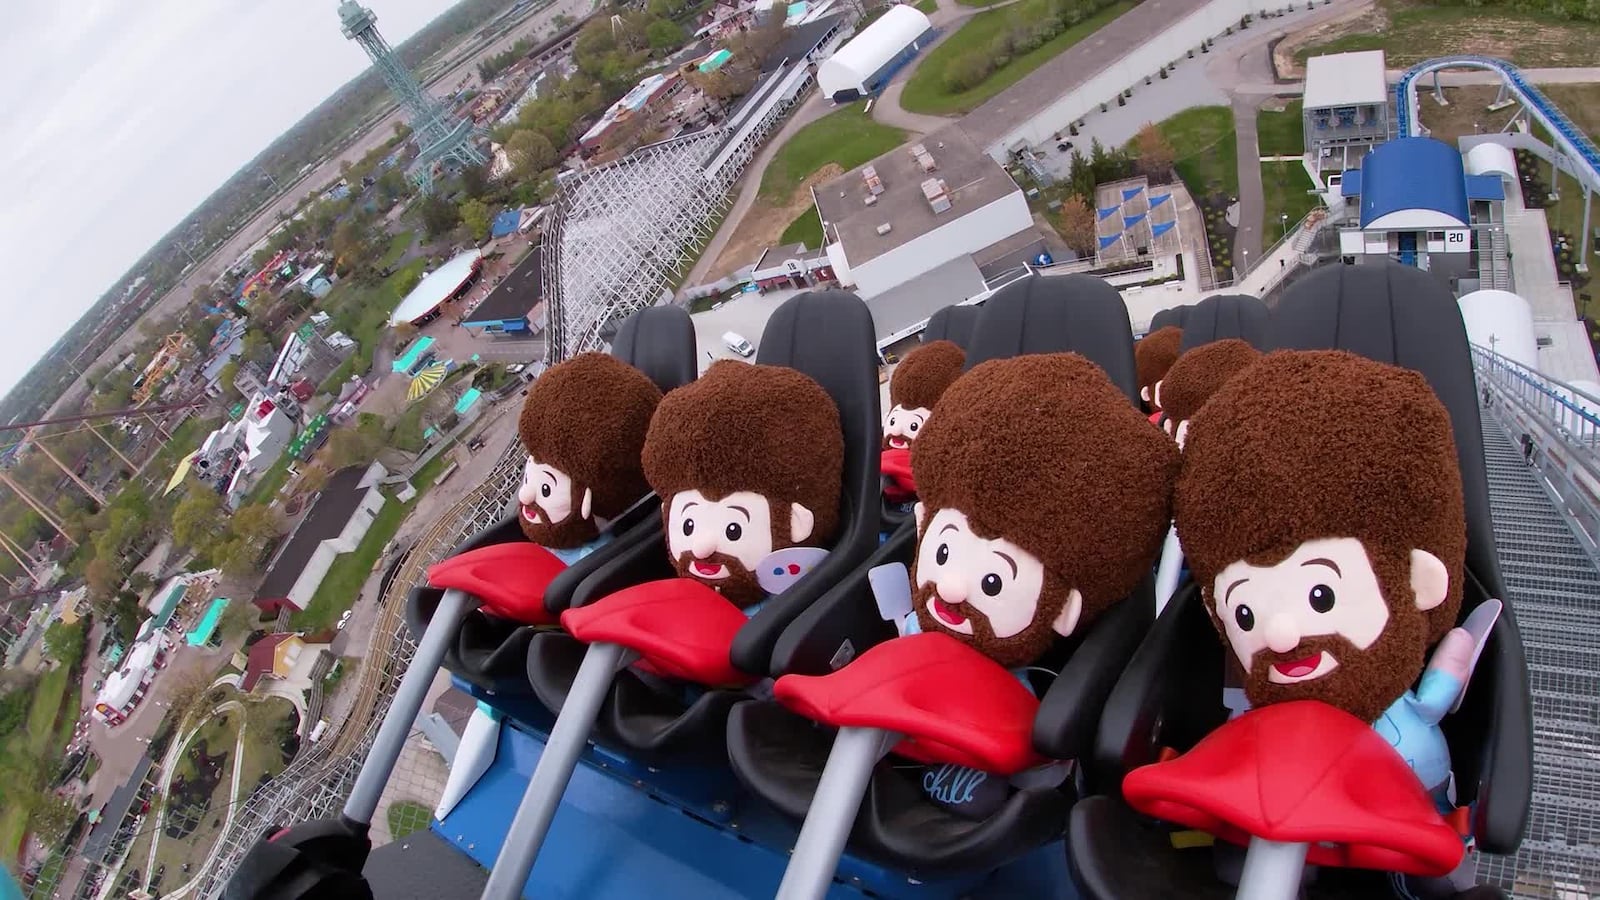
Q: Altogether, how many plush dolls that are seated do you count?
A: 7